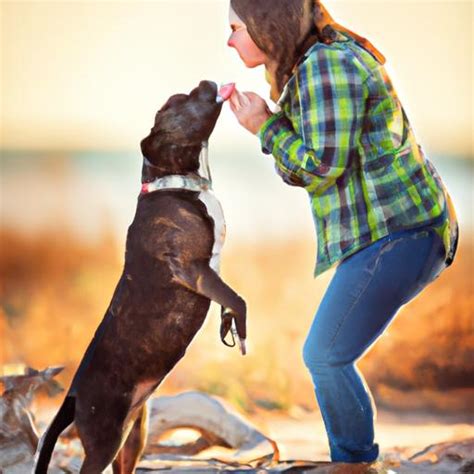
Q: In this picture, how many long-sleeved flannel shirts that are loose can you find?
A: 1